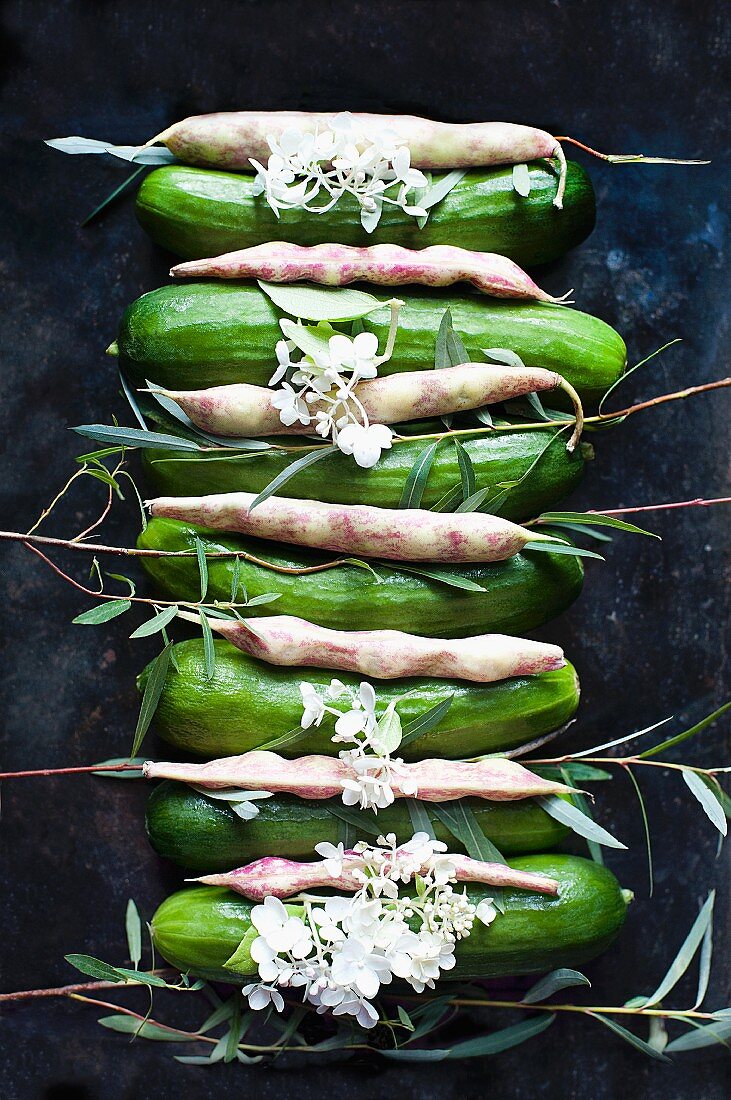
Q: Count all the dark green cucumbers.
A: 7